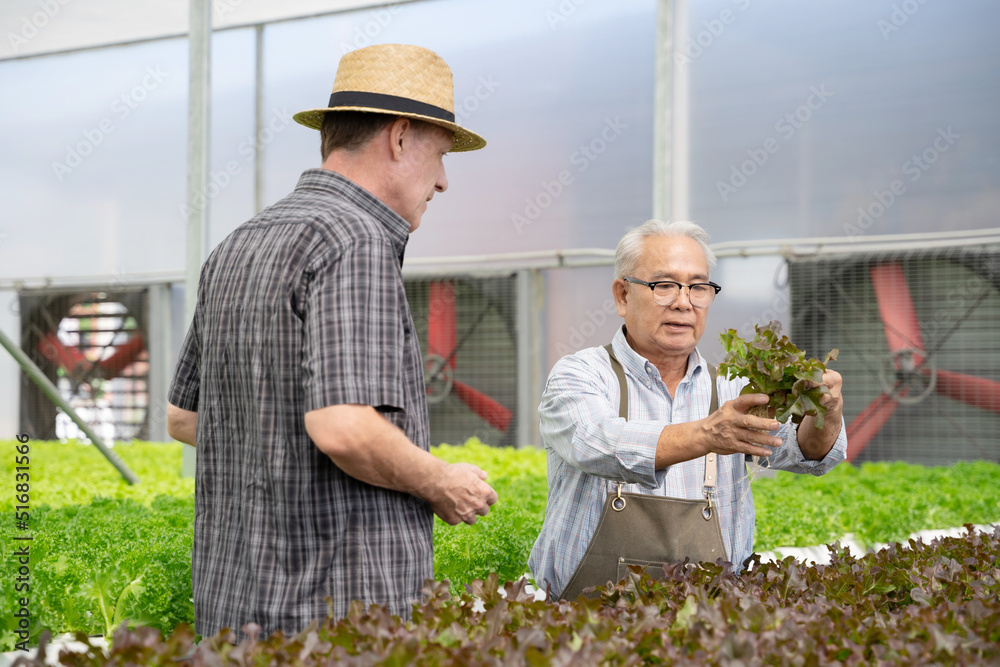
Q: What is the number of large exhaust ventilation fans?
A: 3